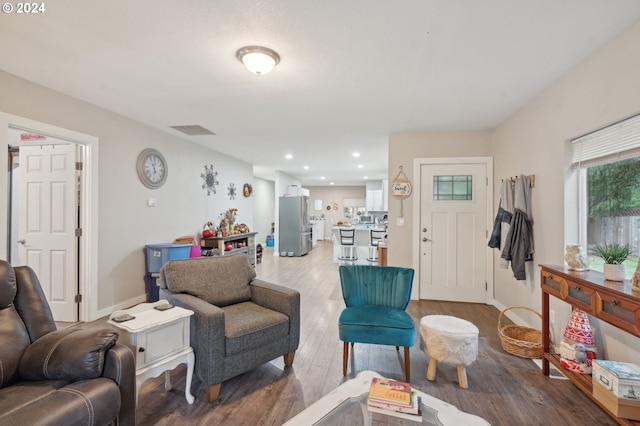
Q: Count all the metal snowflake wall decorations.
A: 2